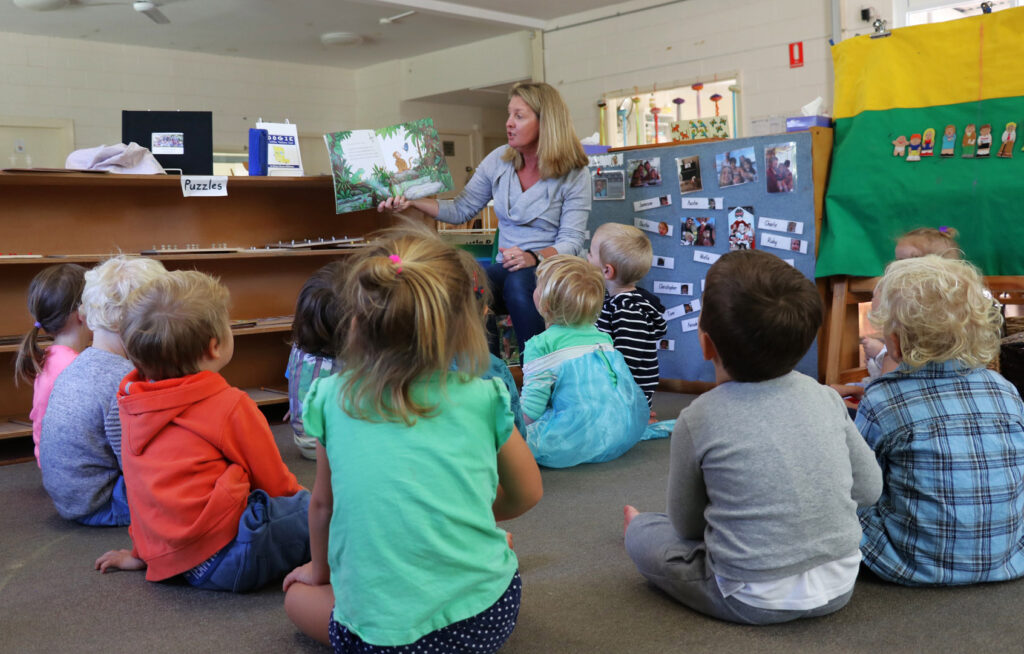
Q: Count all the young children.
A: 11